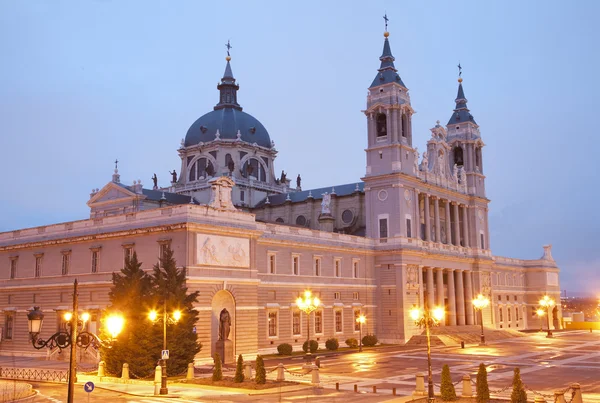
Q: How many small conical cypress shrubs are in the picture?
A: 6